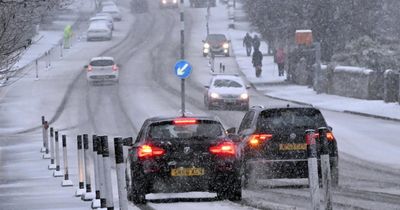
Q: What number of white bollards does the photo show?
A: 13